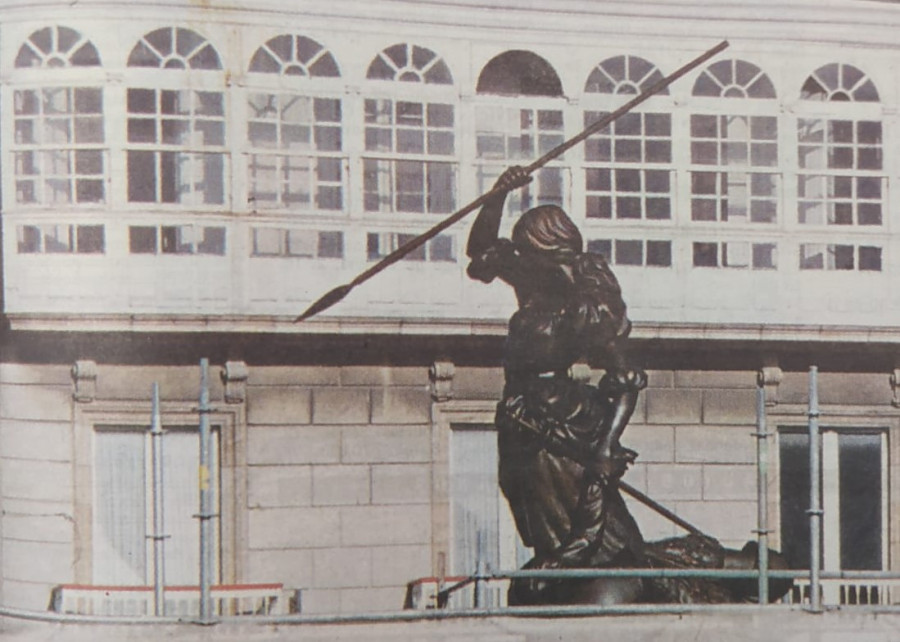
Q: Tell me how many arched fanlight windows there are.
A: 8